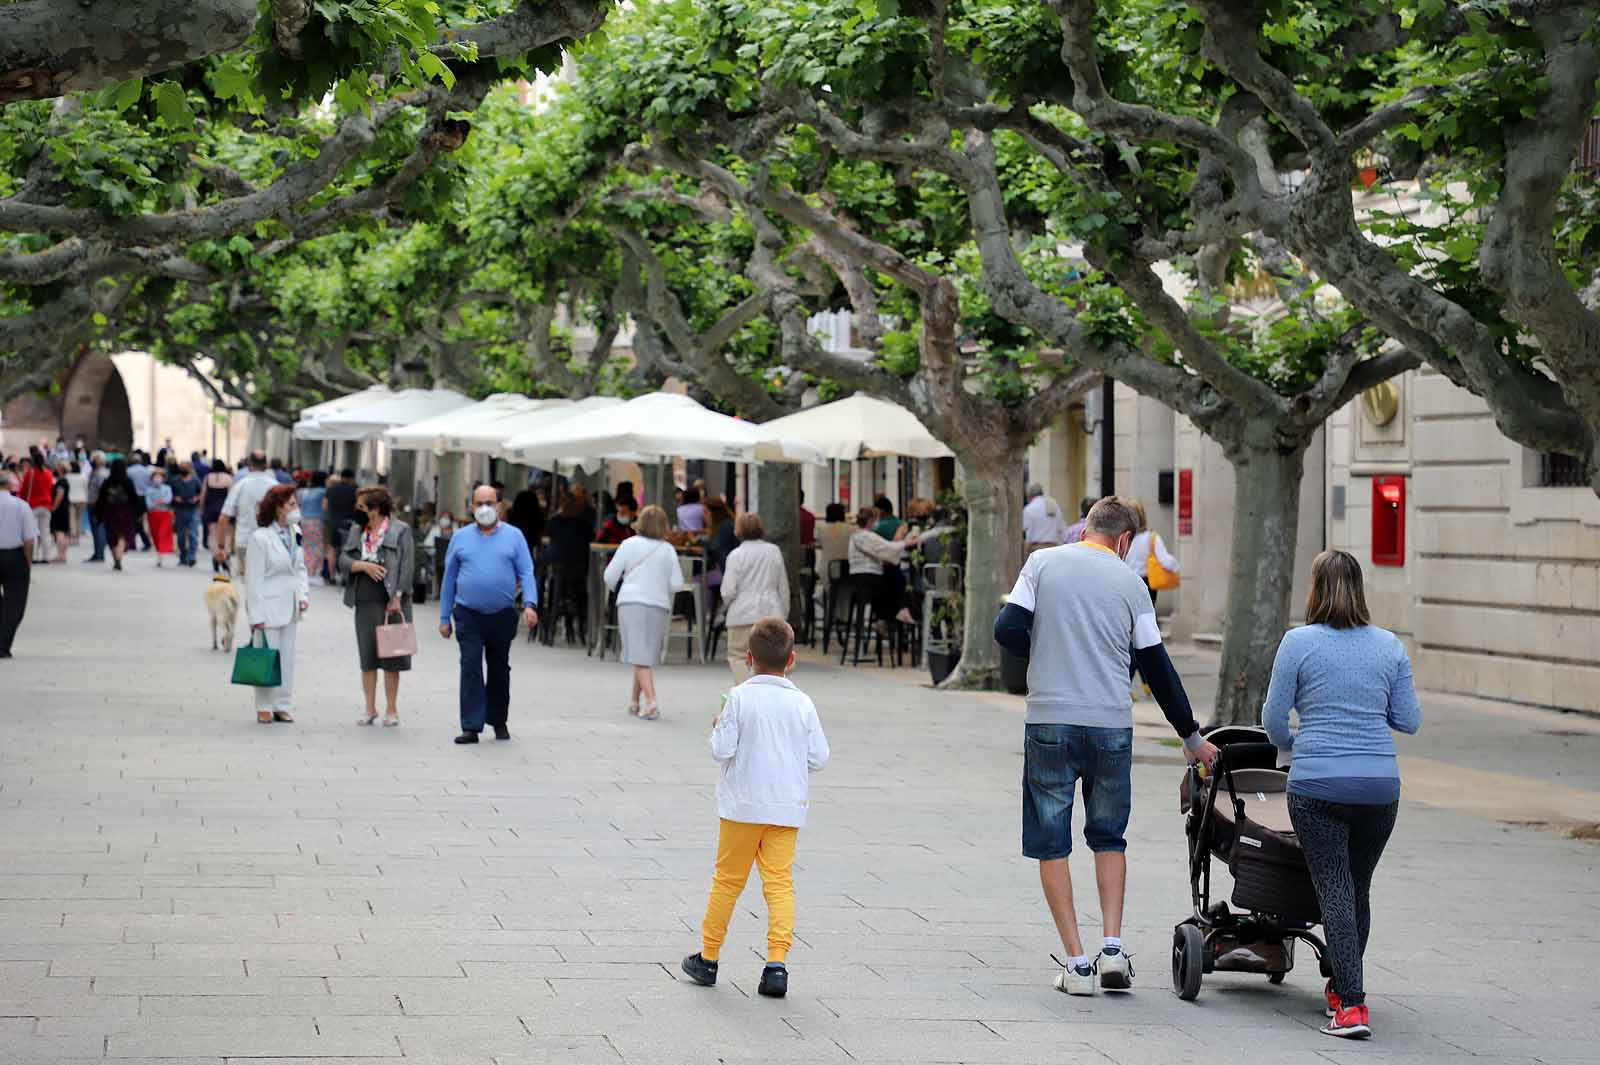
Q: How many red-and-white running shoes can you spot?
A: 2